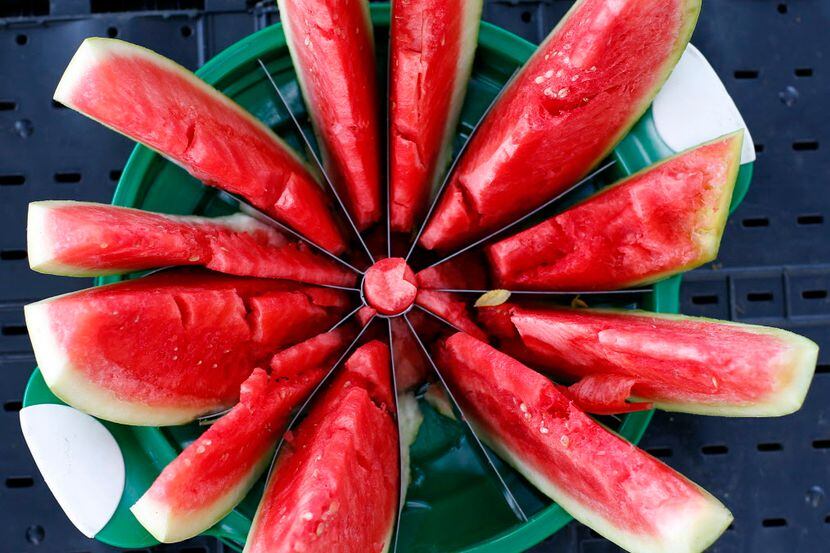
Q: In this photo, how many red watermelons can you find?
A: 11